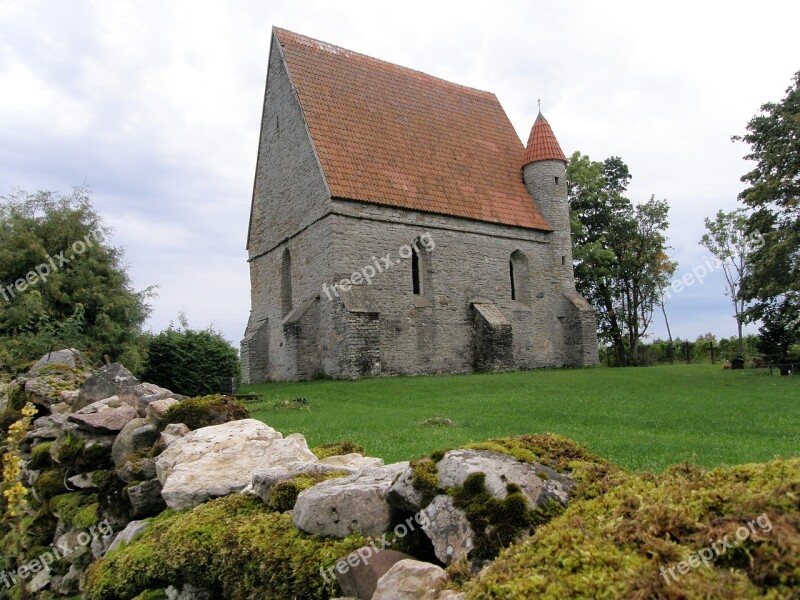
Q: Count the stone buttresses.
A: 5